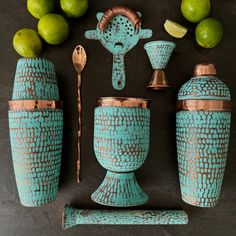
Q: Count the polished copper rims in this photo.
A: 3